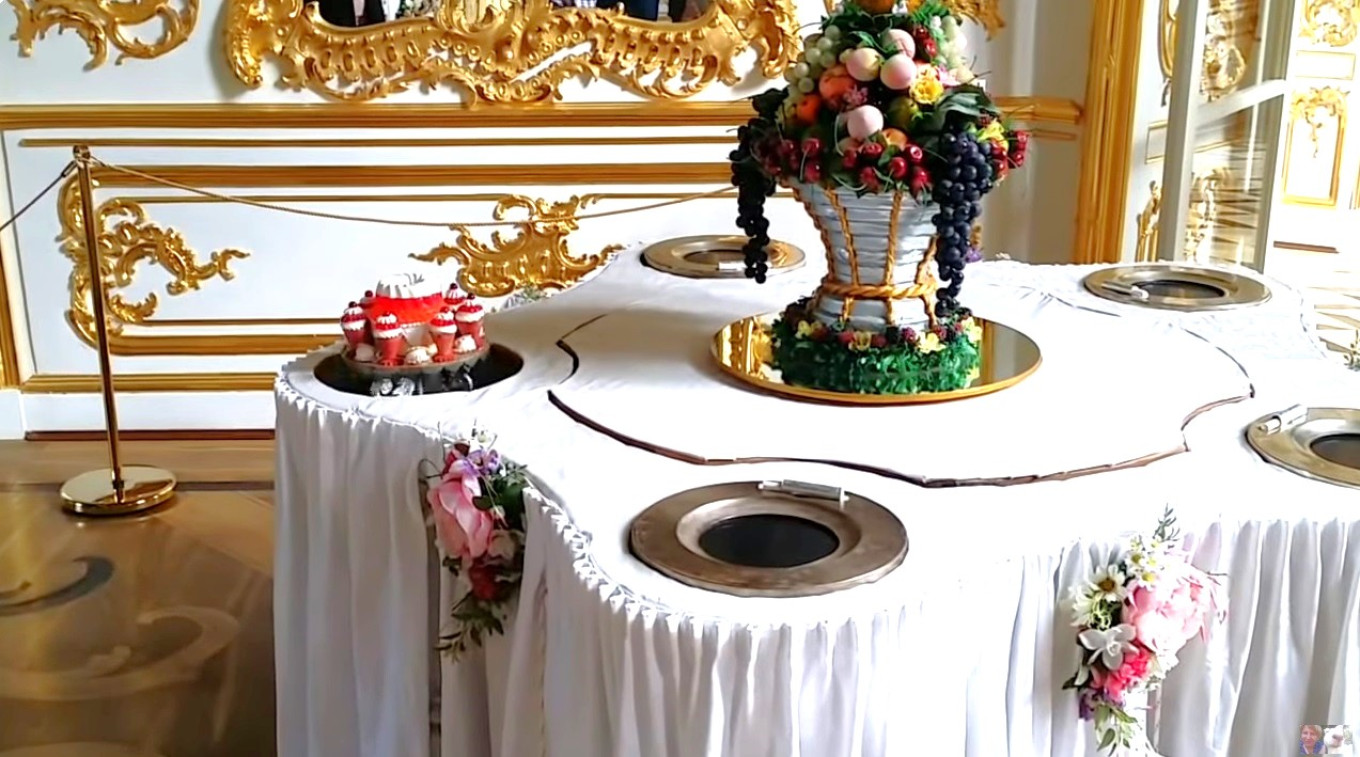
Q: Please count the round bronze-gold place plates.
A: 4